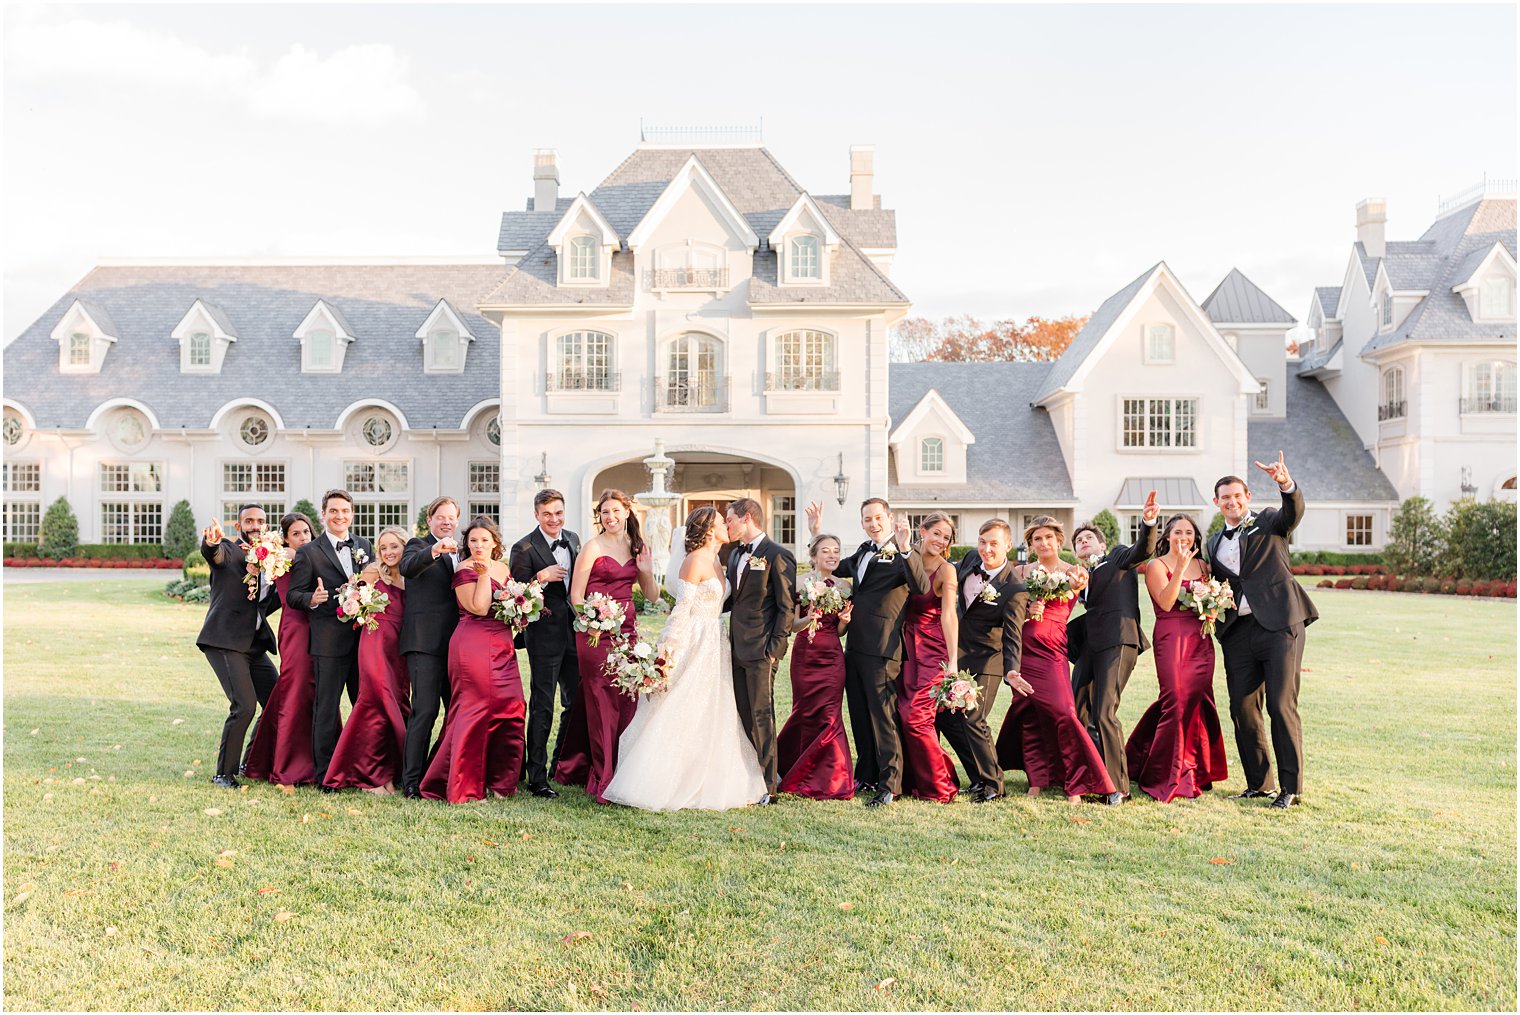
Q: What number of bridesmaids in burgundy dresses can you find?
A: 8